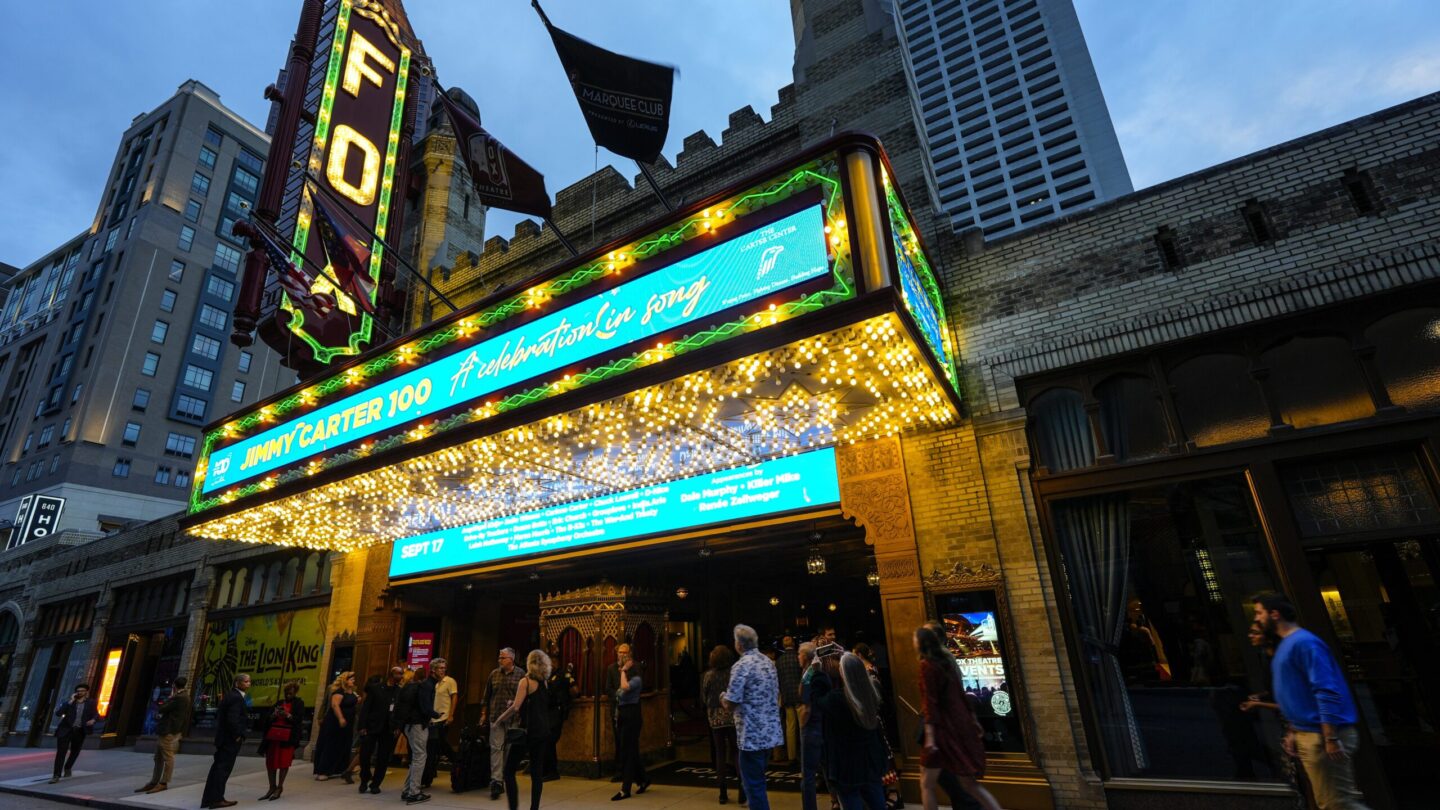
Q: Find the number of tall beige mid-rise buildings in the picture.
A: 1